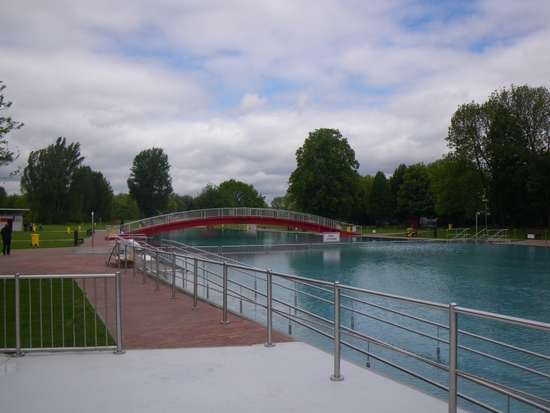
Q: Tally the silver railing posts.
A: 13